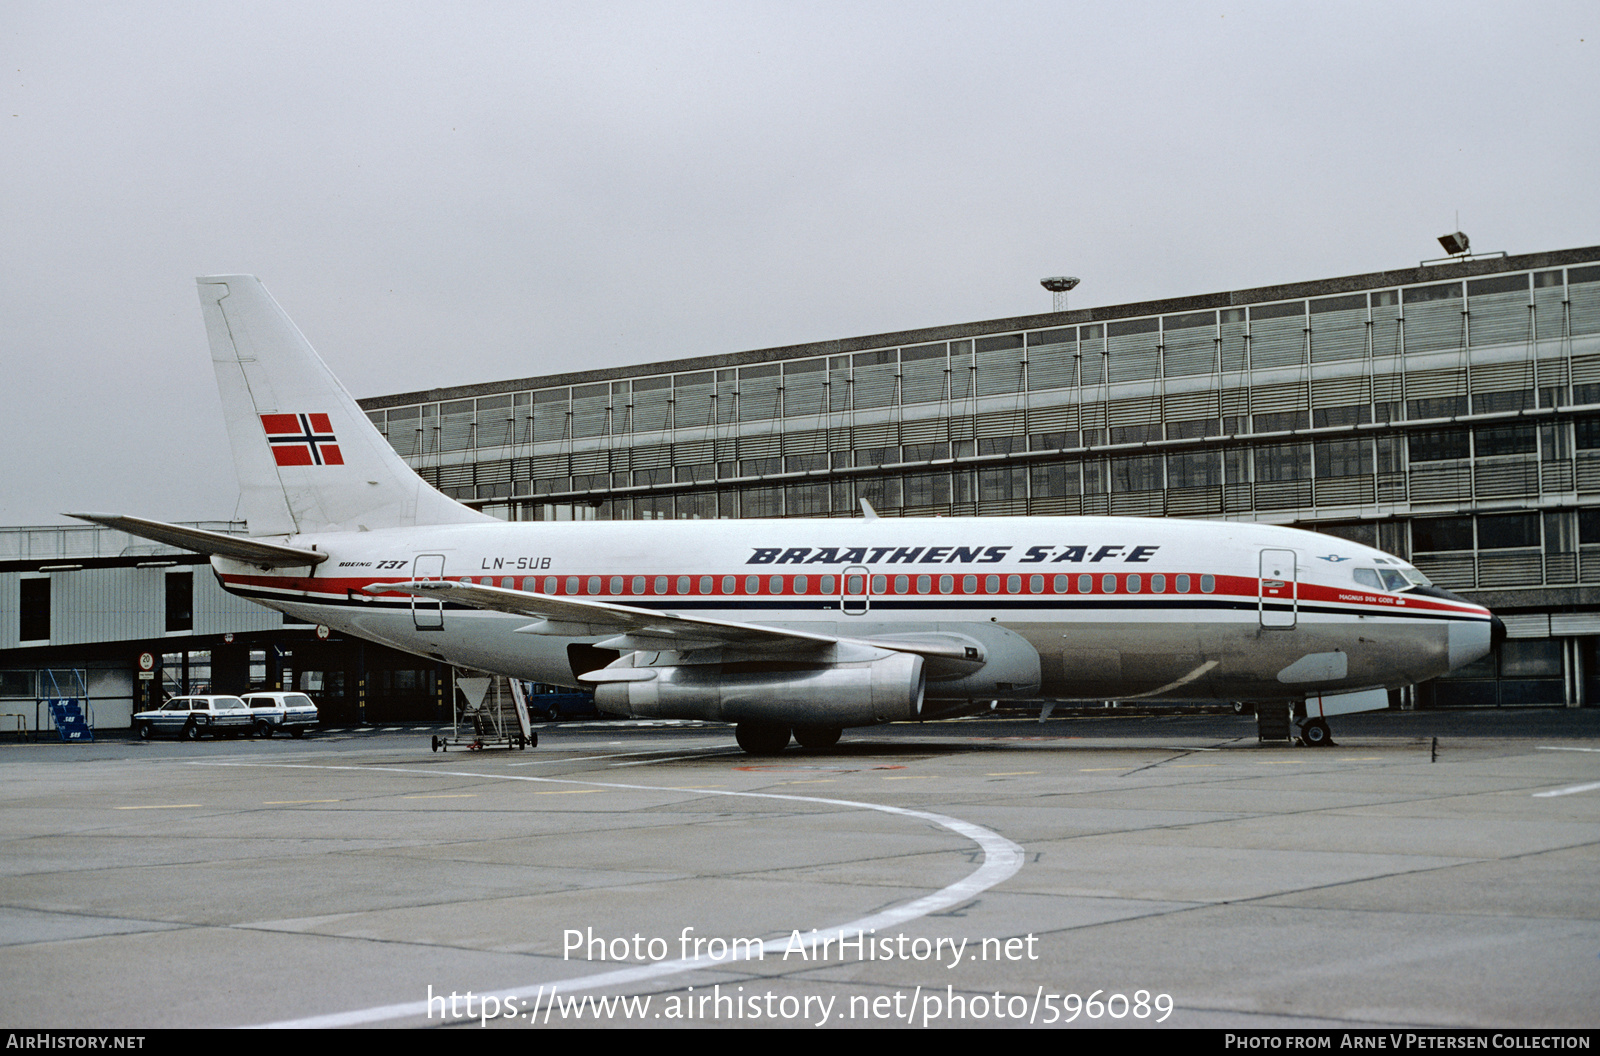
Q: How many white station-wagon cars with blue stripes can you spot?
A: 2